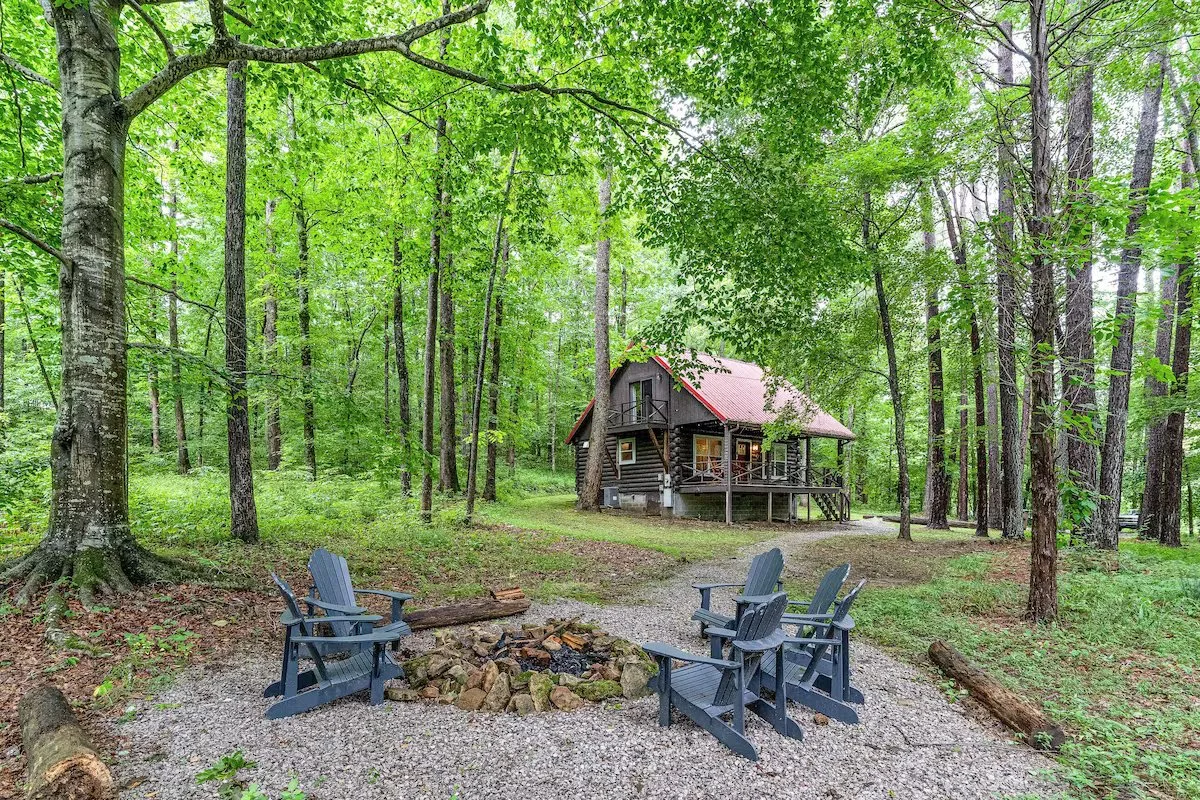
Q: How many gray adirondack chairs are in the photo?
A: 6